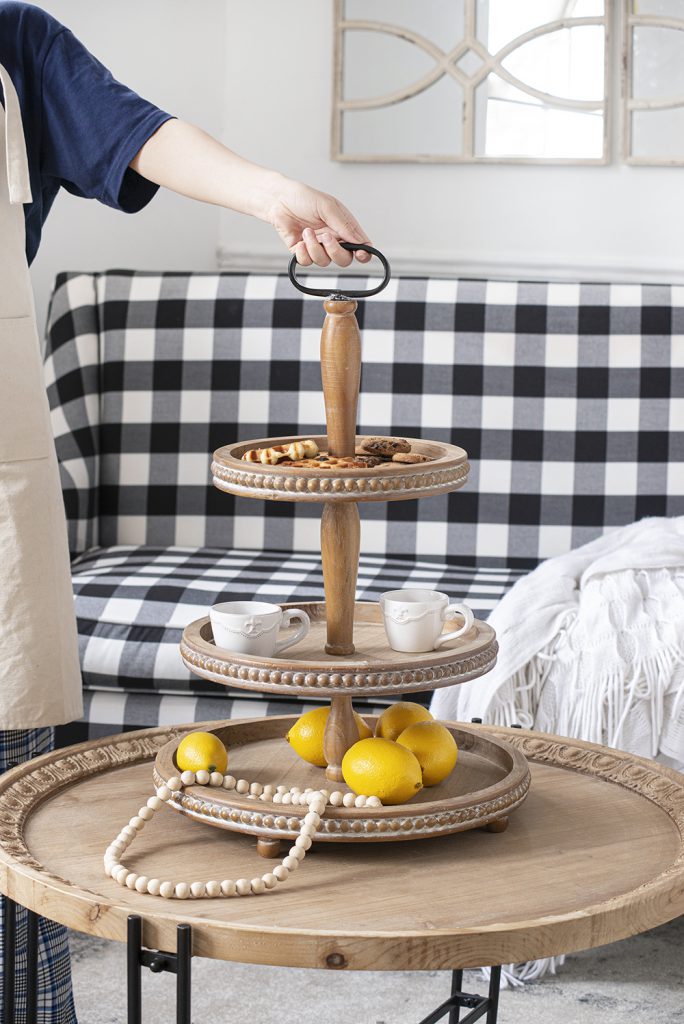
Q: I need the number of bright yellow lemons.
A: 5